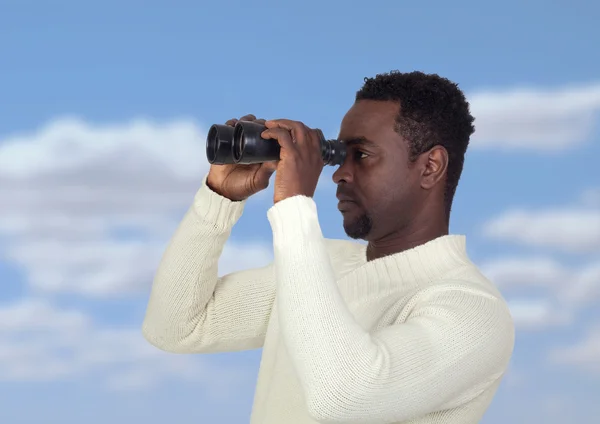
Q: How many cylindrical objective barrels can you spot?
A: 2